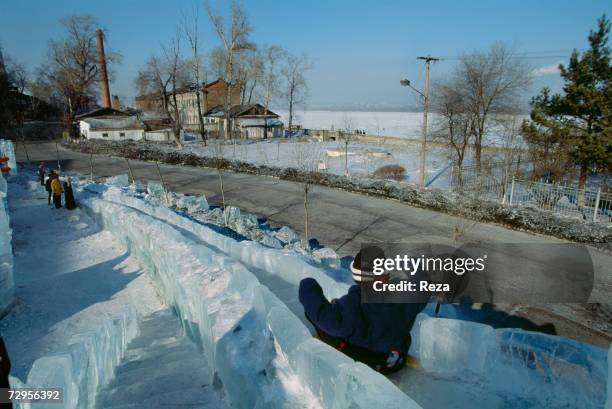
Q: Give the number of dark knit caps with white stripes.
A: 1